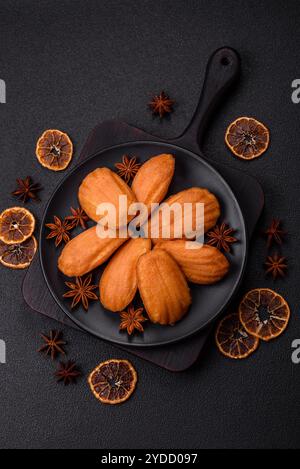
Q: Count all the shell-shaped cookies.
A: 7